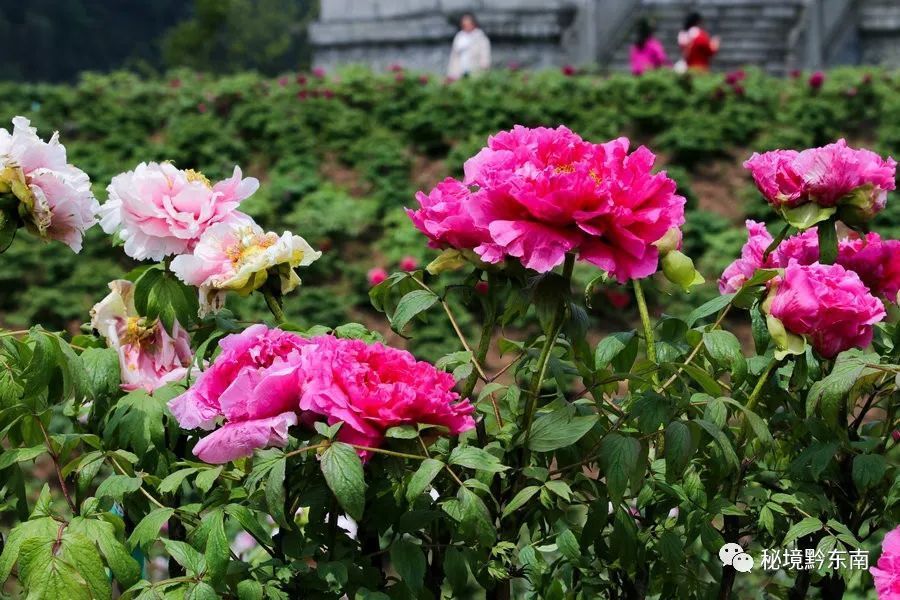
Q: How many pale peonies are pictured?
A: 4